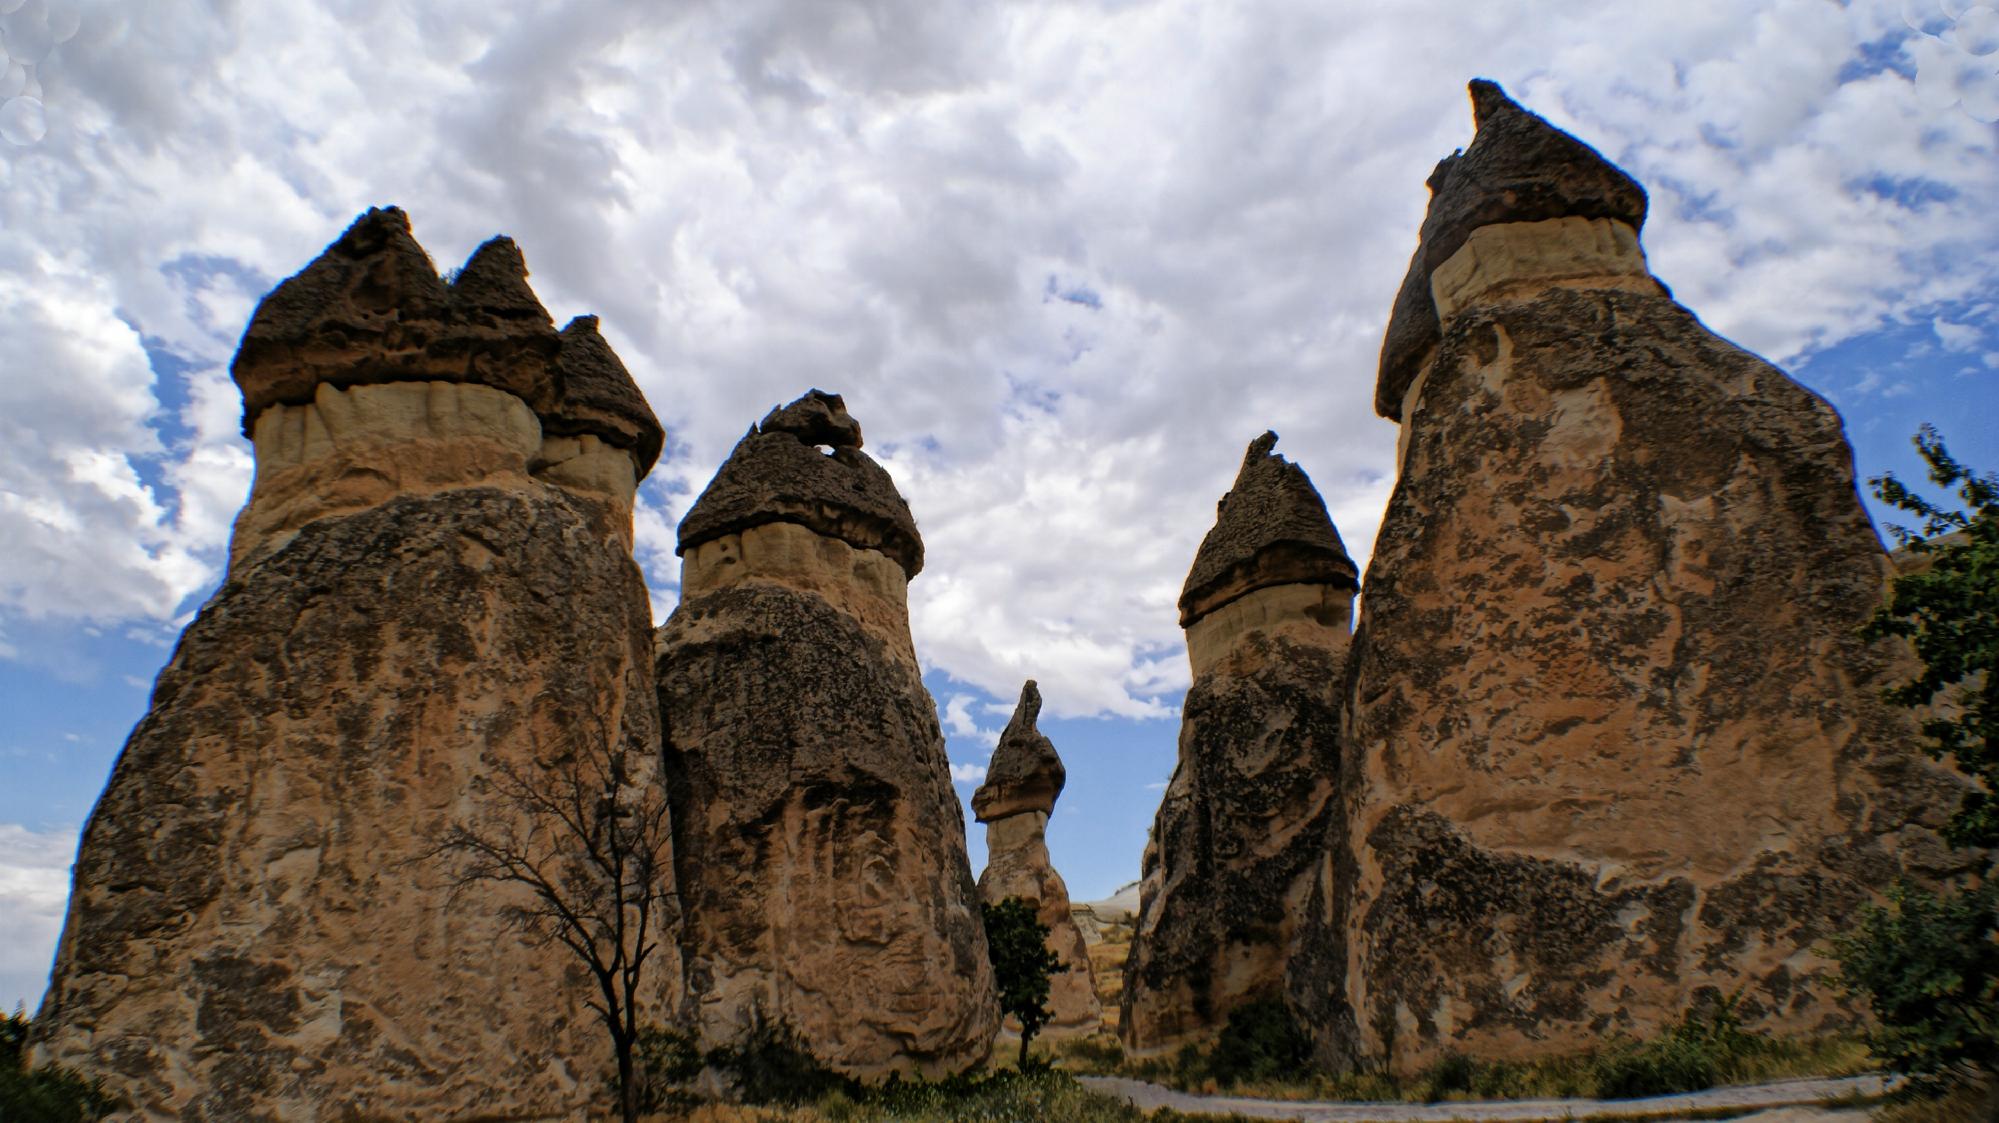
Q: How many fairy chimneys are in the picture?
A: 5